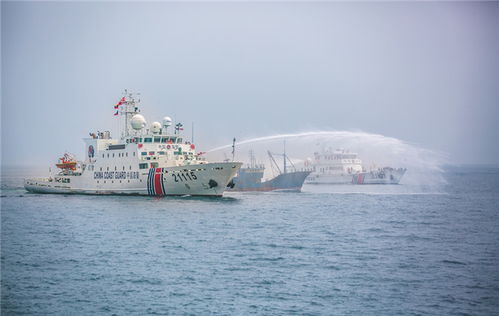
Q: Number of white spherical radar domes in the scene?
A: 3